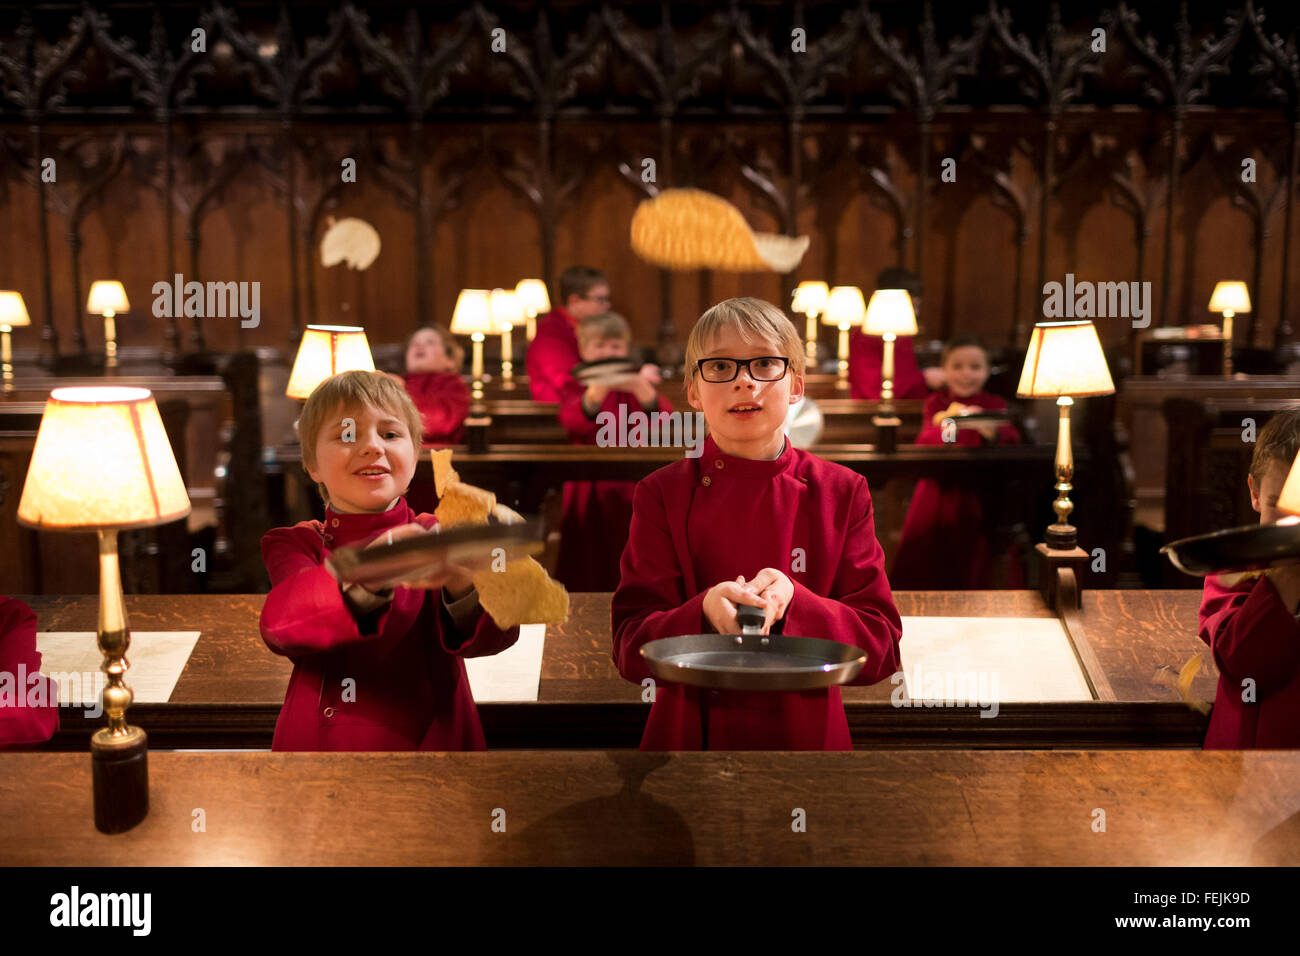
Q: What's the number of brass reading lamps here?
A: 13